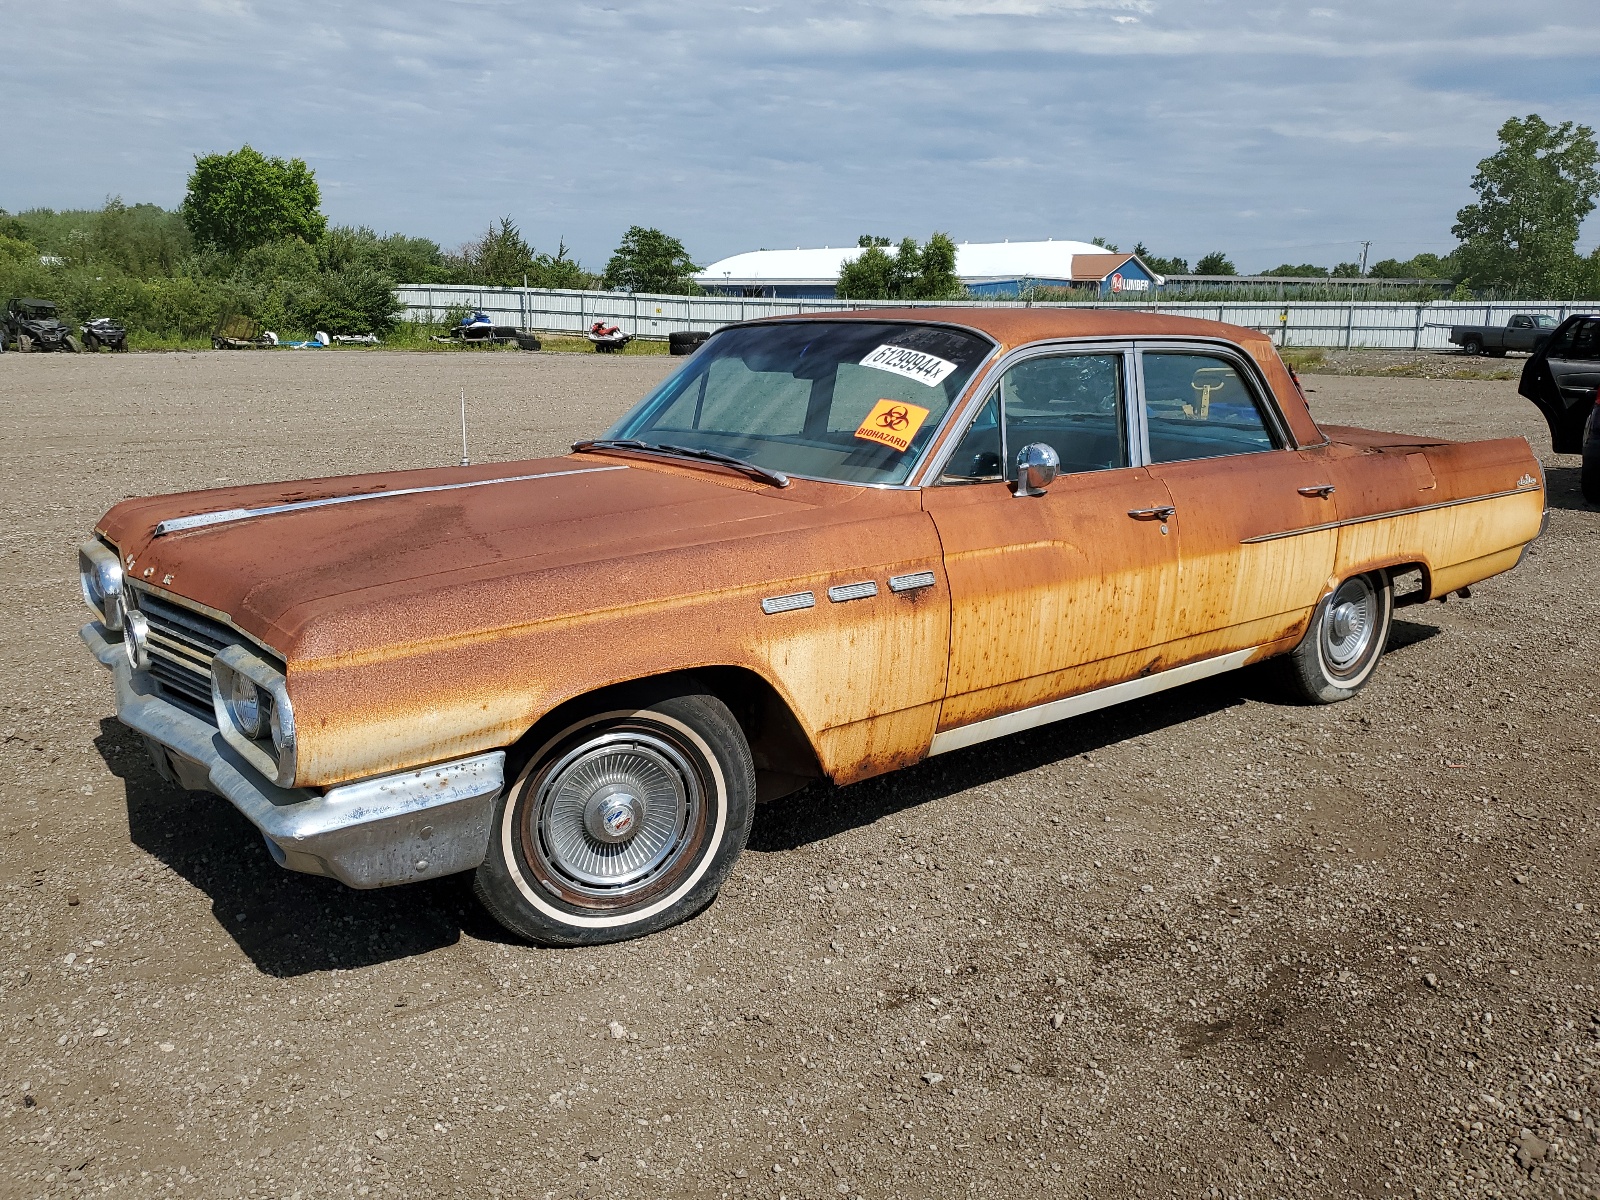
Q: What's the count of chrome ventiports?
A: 3